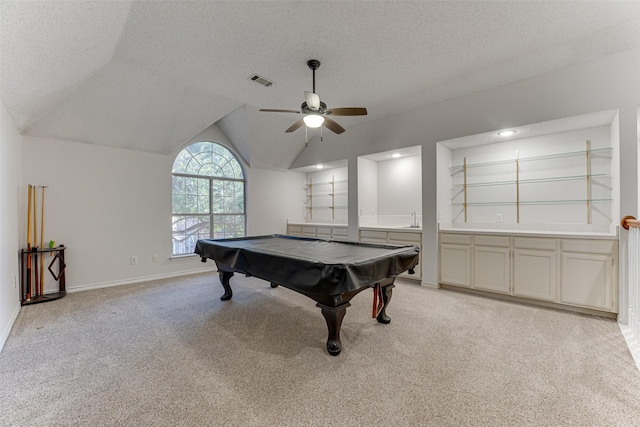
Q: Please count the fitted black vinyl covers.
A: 1